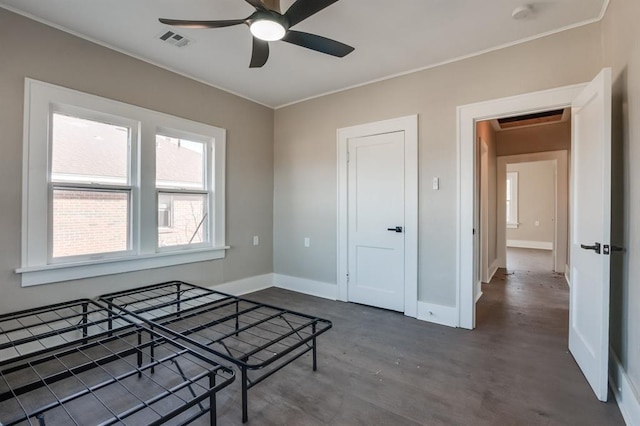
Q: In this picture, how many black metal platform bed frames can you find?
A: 2